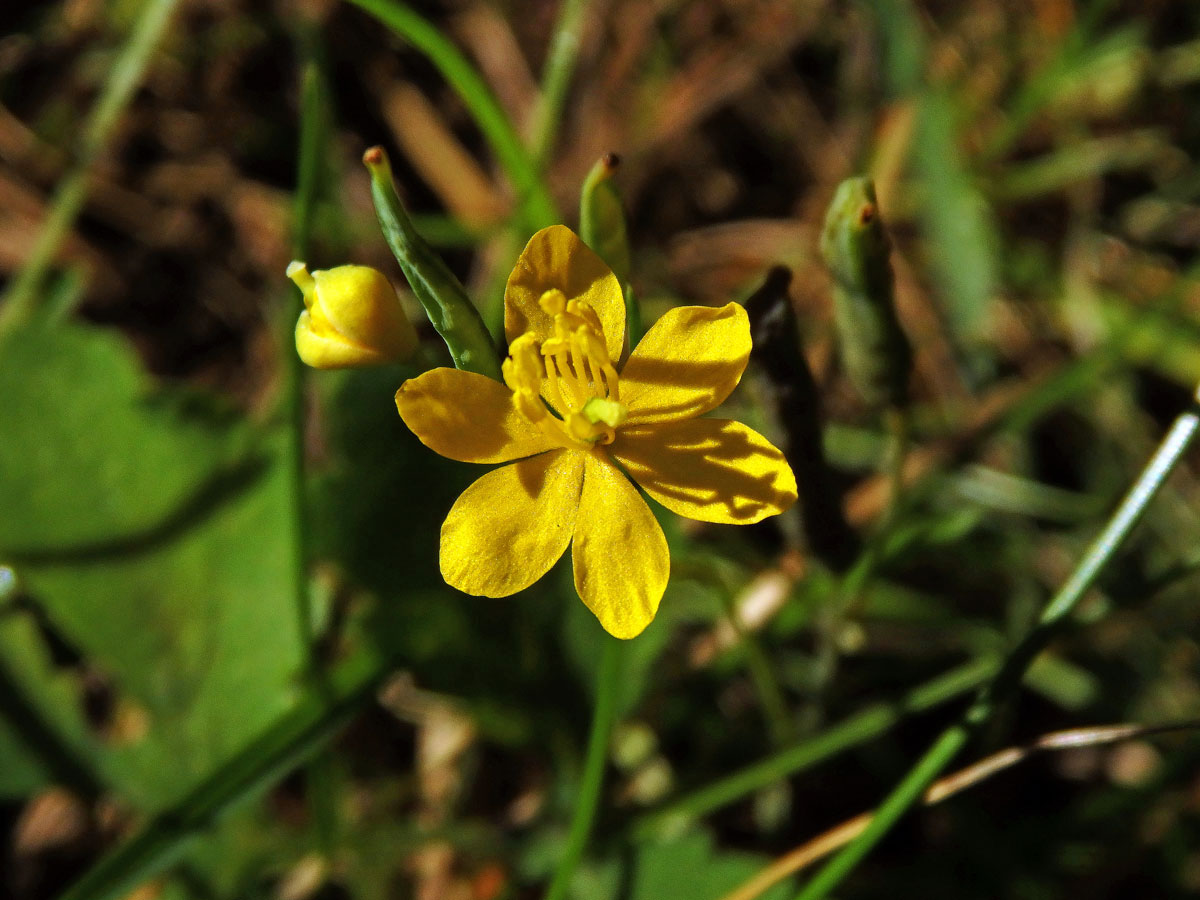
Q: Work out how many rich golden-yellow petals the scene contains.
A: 6